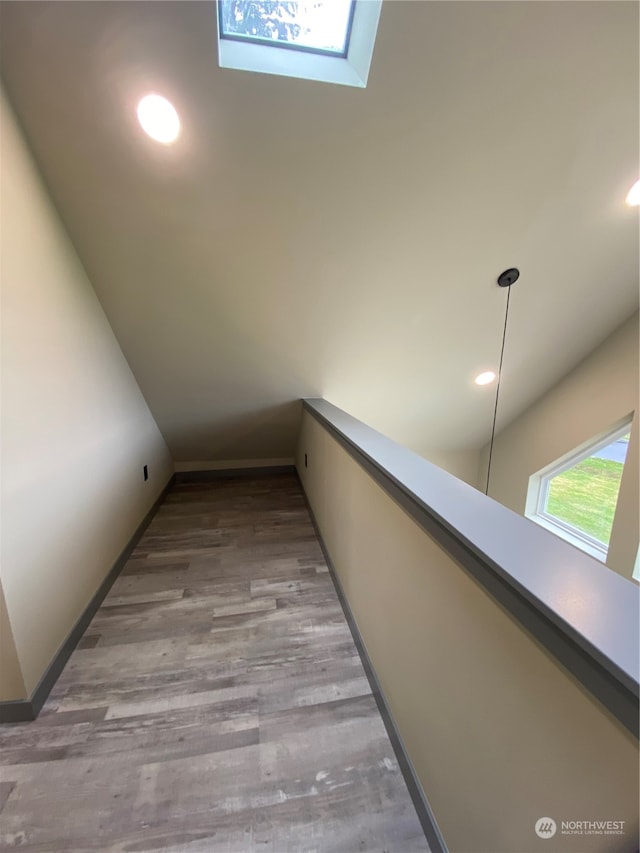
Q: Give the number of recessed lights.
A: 3